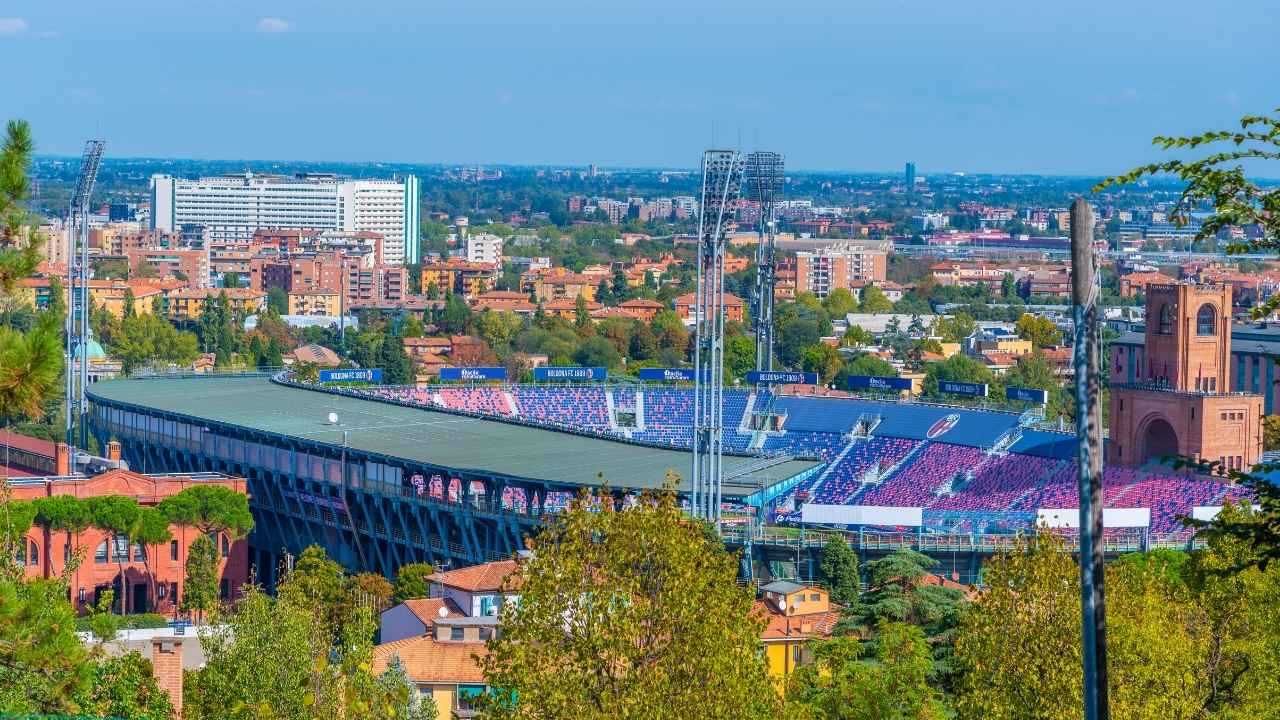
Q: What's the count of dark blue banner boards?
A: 8